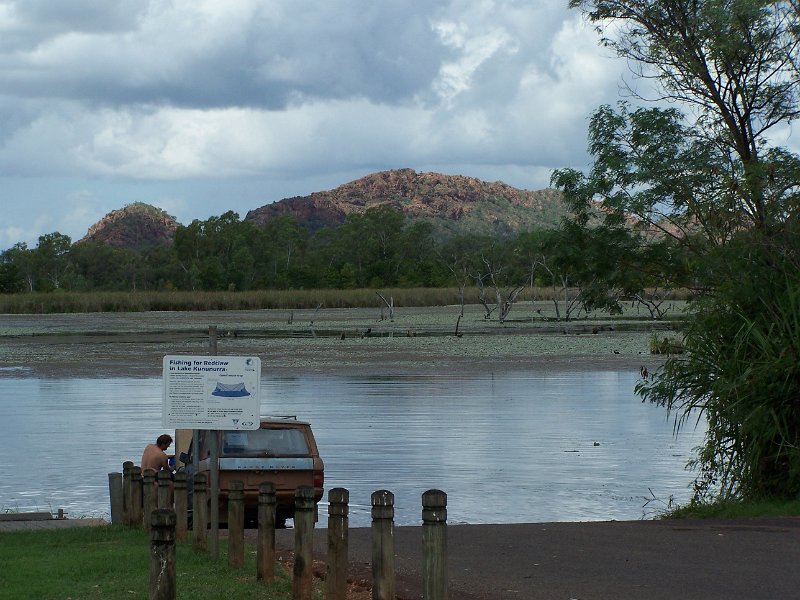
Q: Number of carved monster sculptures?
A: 0